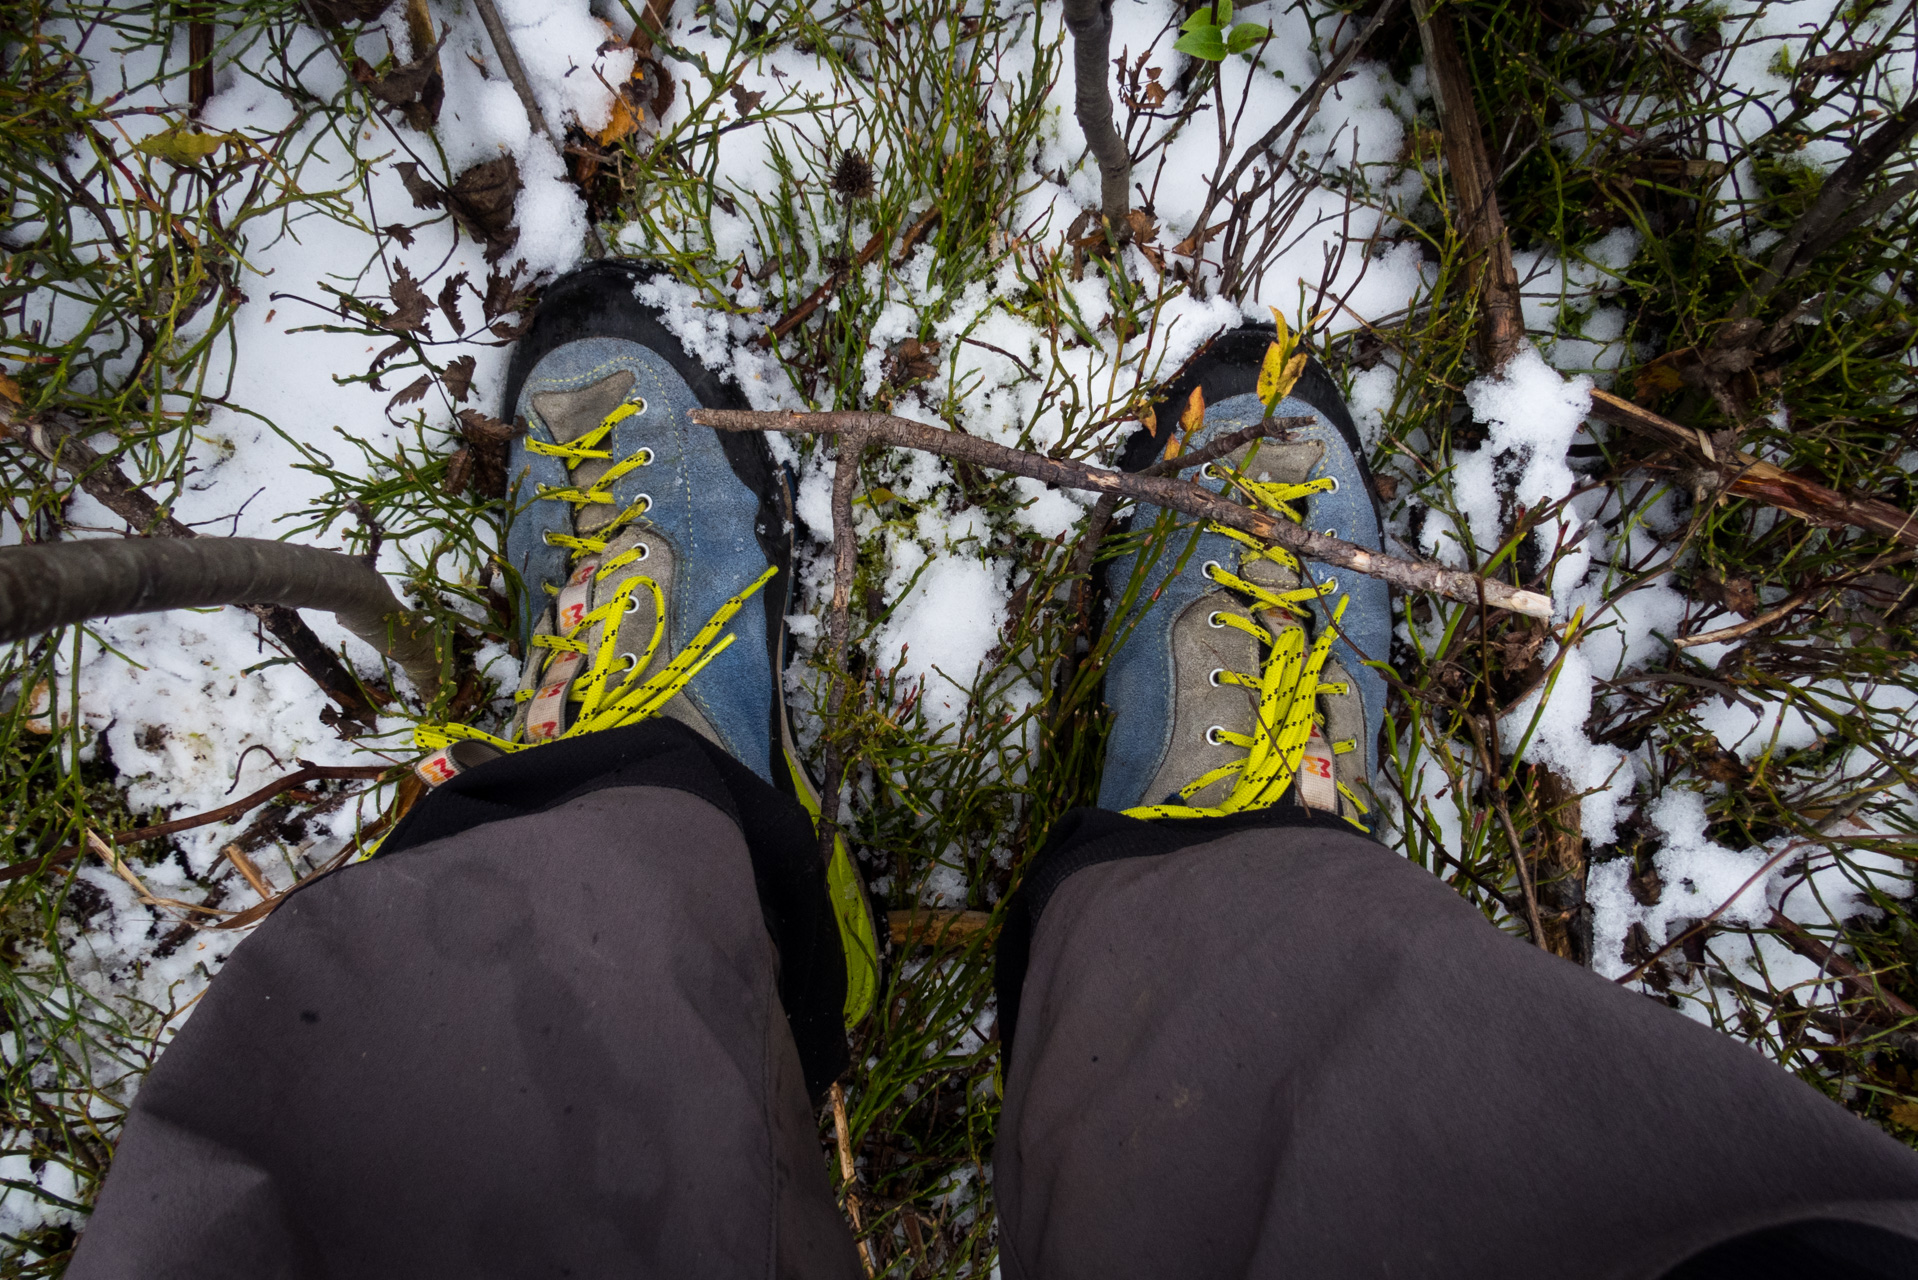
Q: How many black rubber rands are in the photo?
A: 2